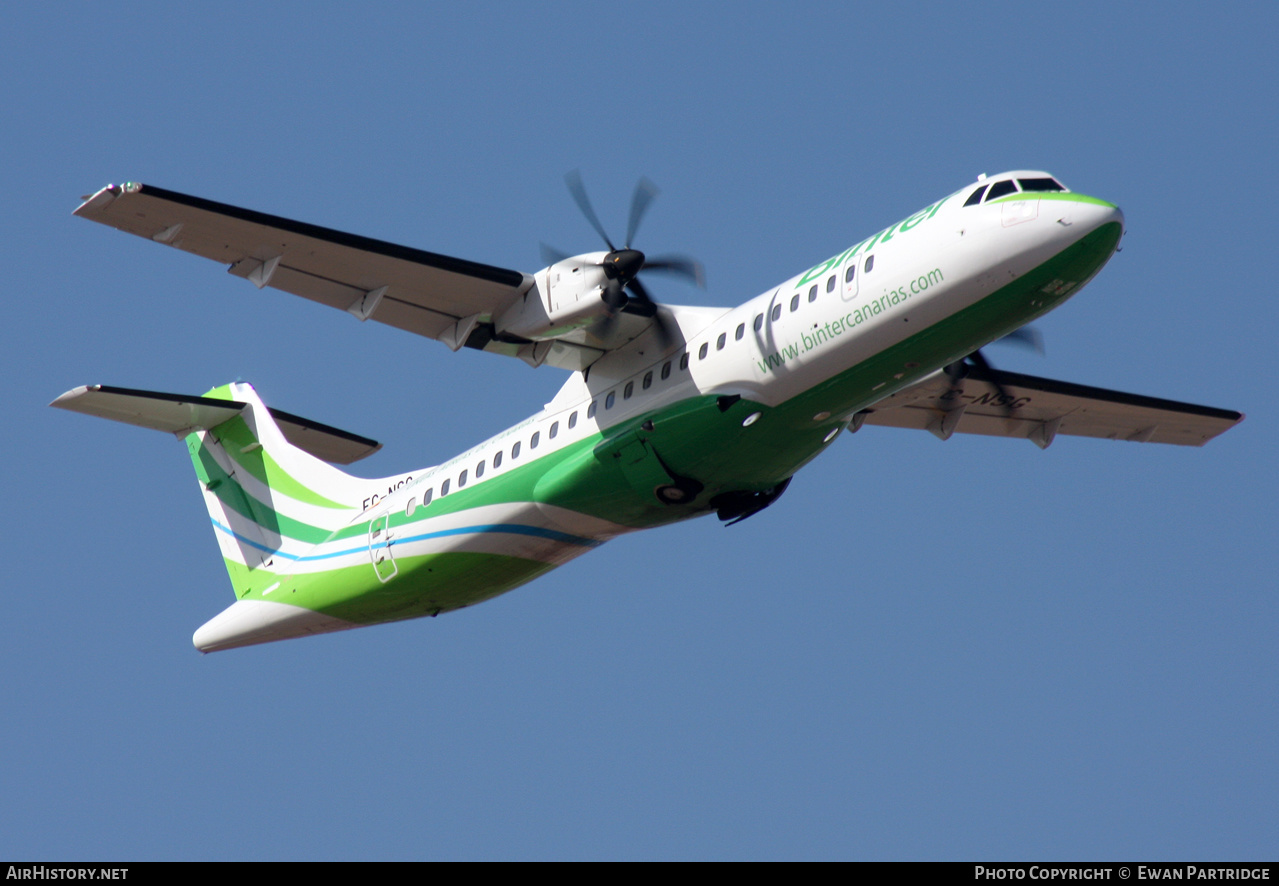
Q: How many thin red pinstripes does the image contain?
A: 0